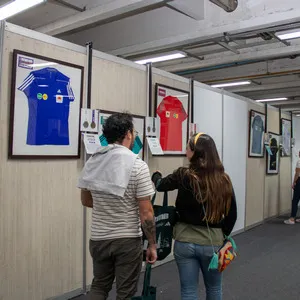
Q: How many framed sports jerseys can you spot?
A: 6